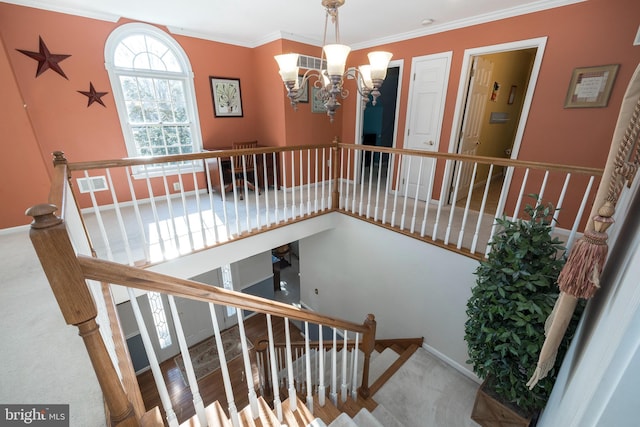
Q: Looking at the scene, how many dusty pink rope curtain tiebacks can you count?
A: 1